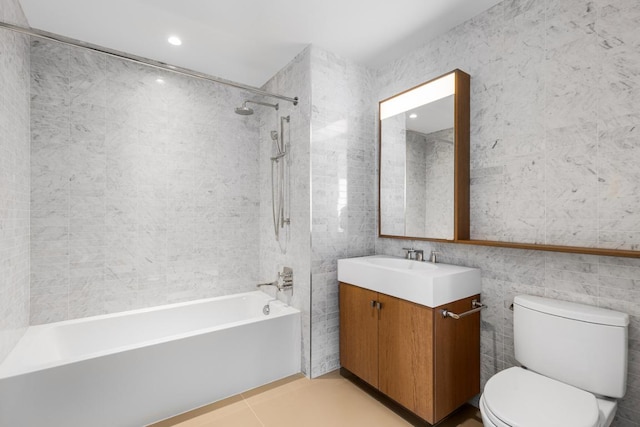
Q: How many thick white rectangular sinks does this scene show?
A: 1